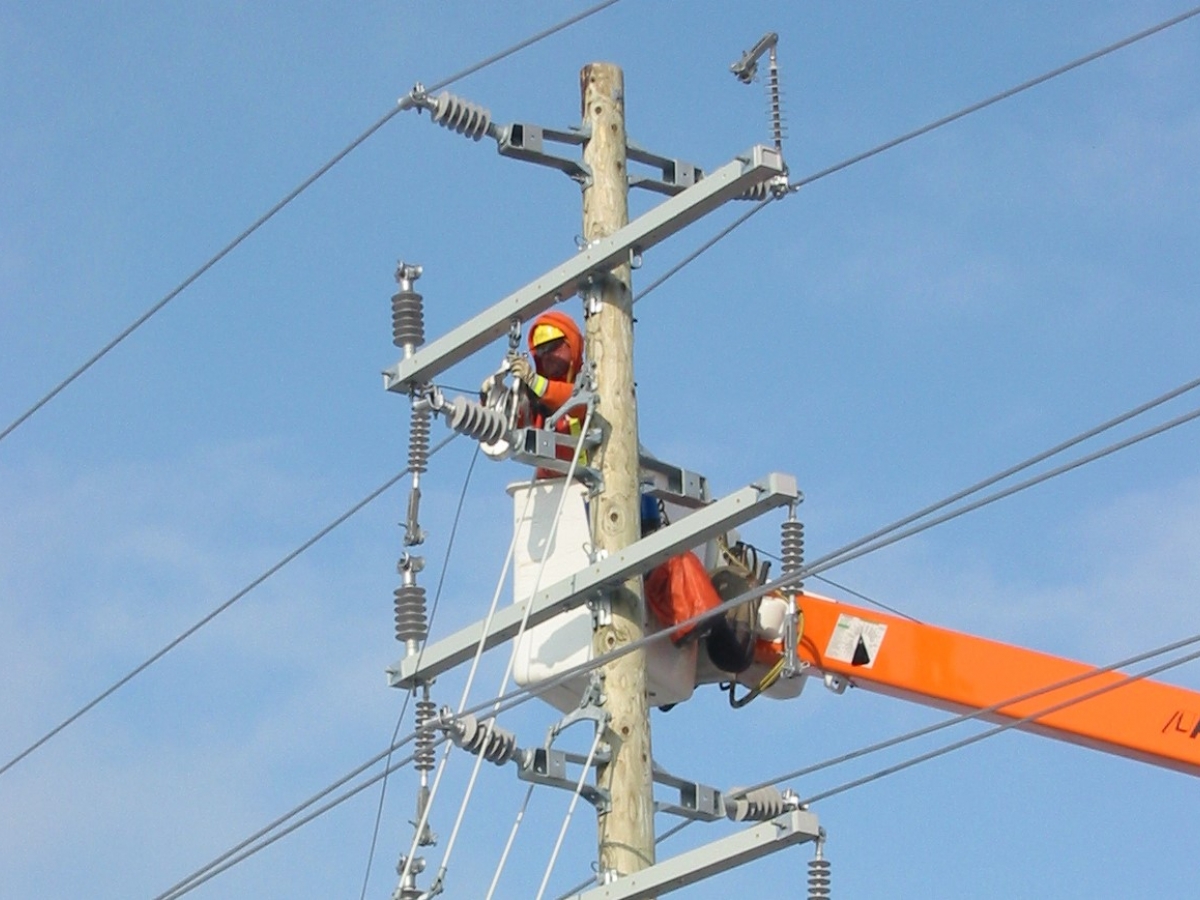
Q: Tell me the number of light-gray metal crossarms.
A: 3